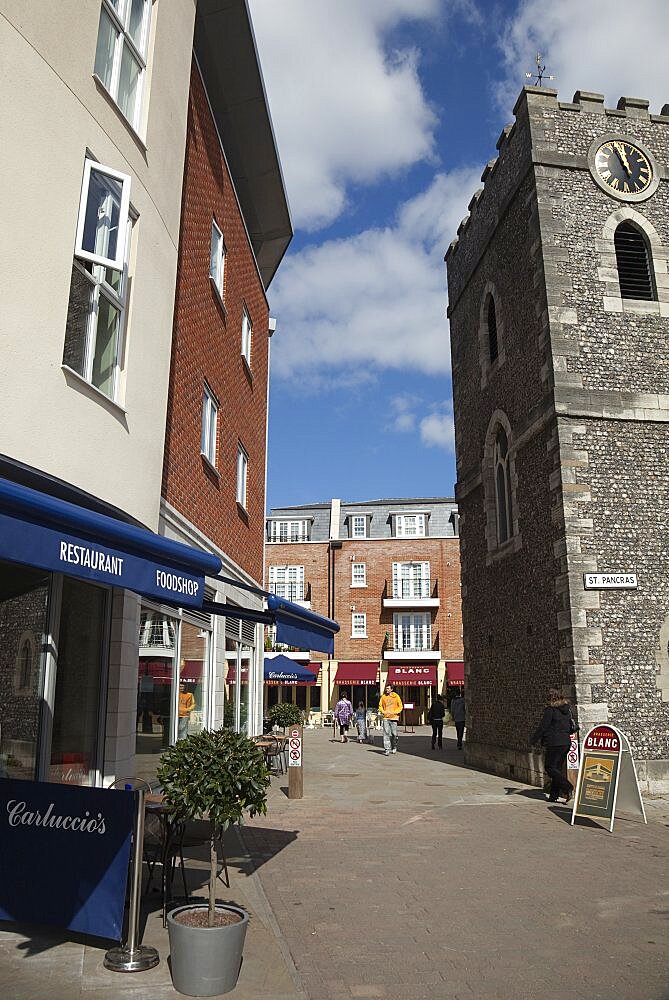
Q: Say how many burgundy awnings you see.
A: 4